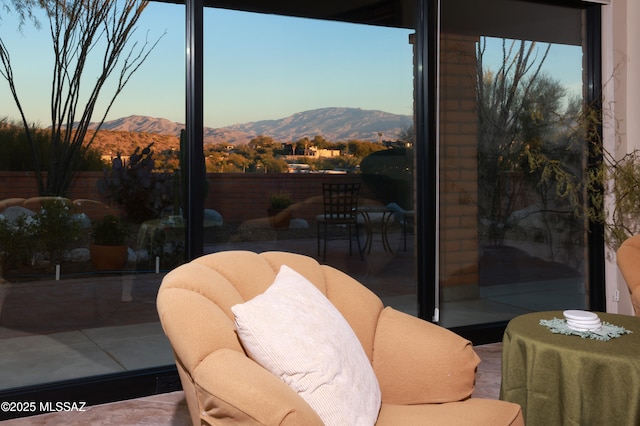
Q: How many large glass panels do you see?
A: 3